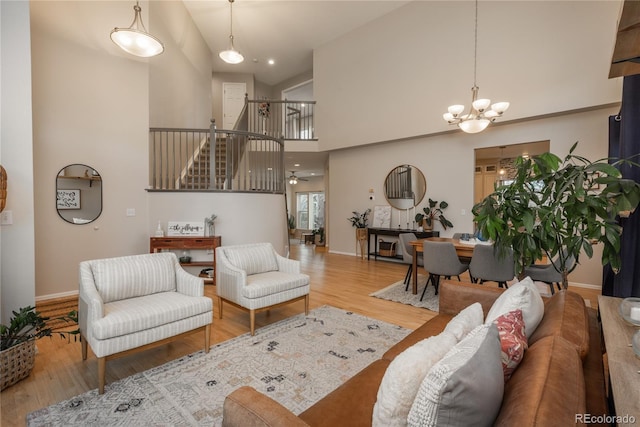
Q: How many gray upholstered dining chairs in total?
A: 5